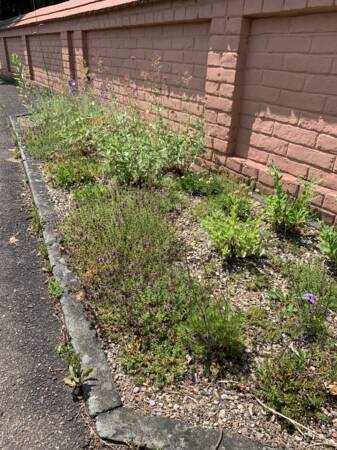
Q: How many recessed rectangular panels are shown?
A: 4